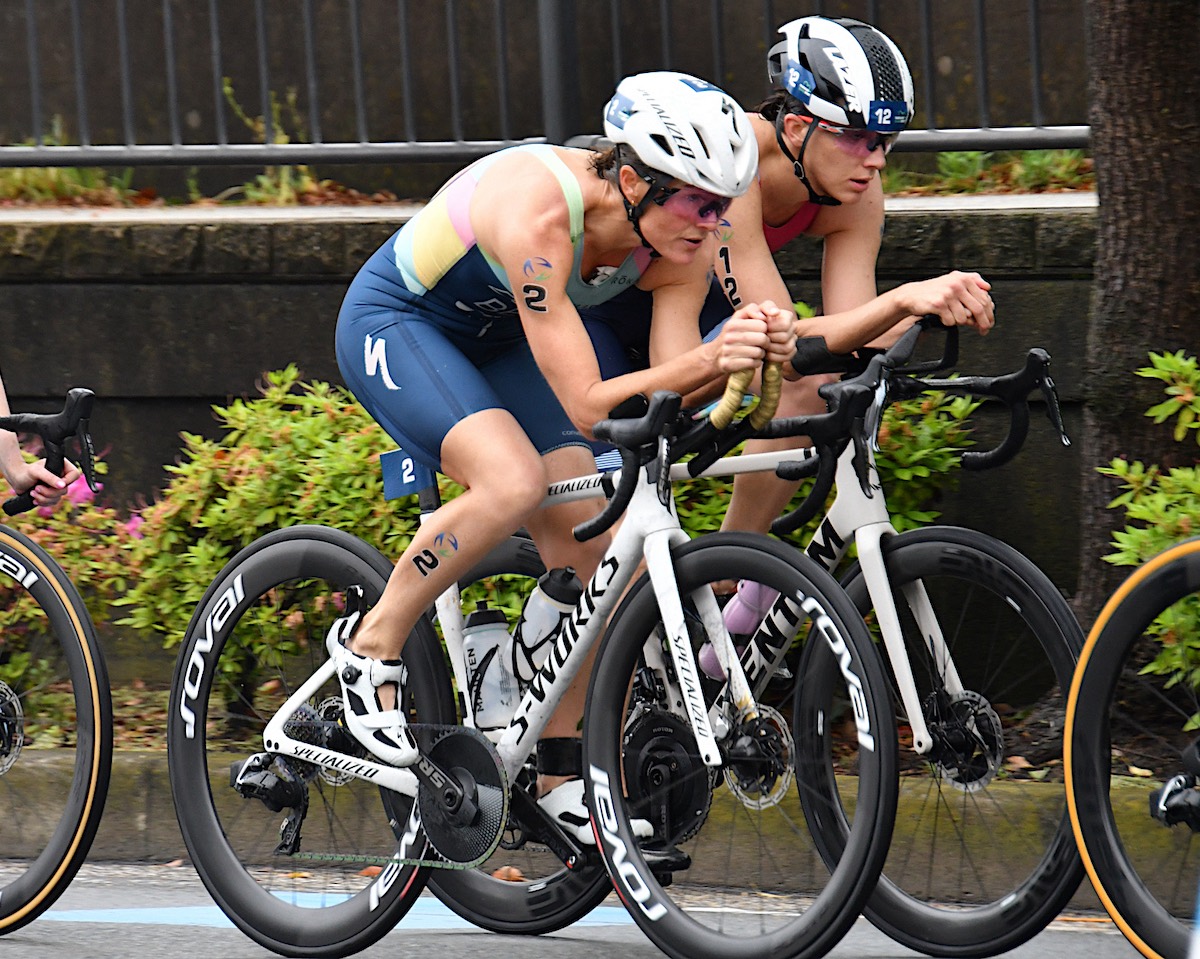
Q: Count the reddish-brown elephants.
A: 0